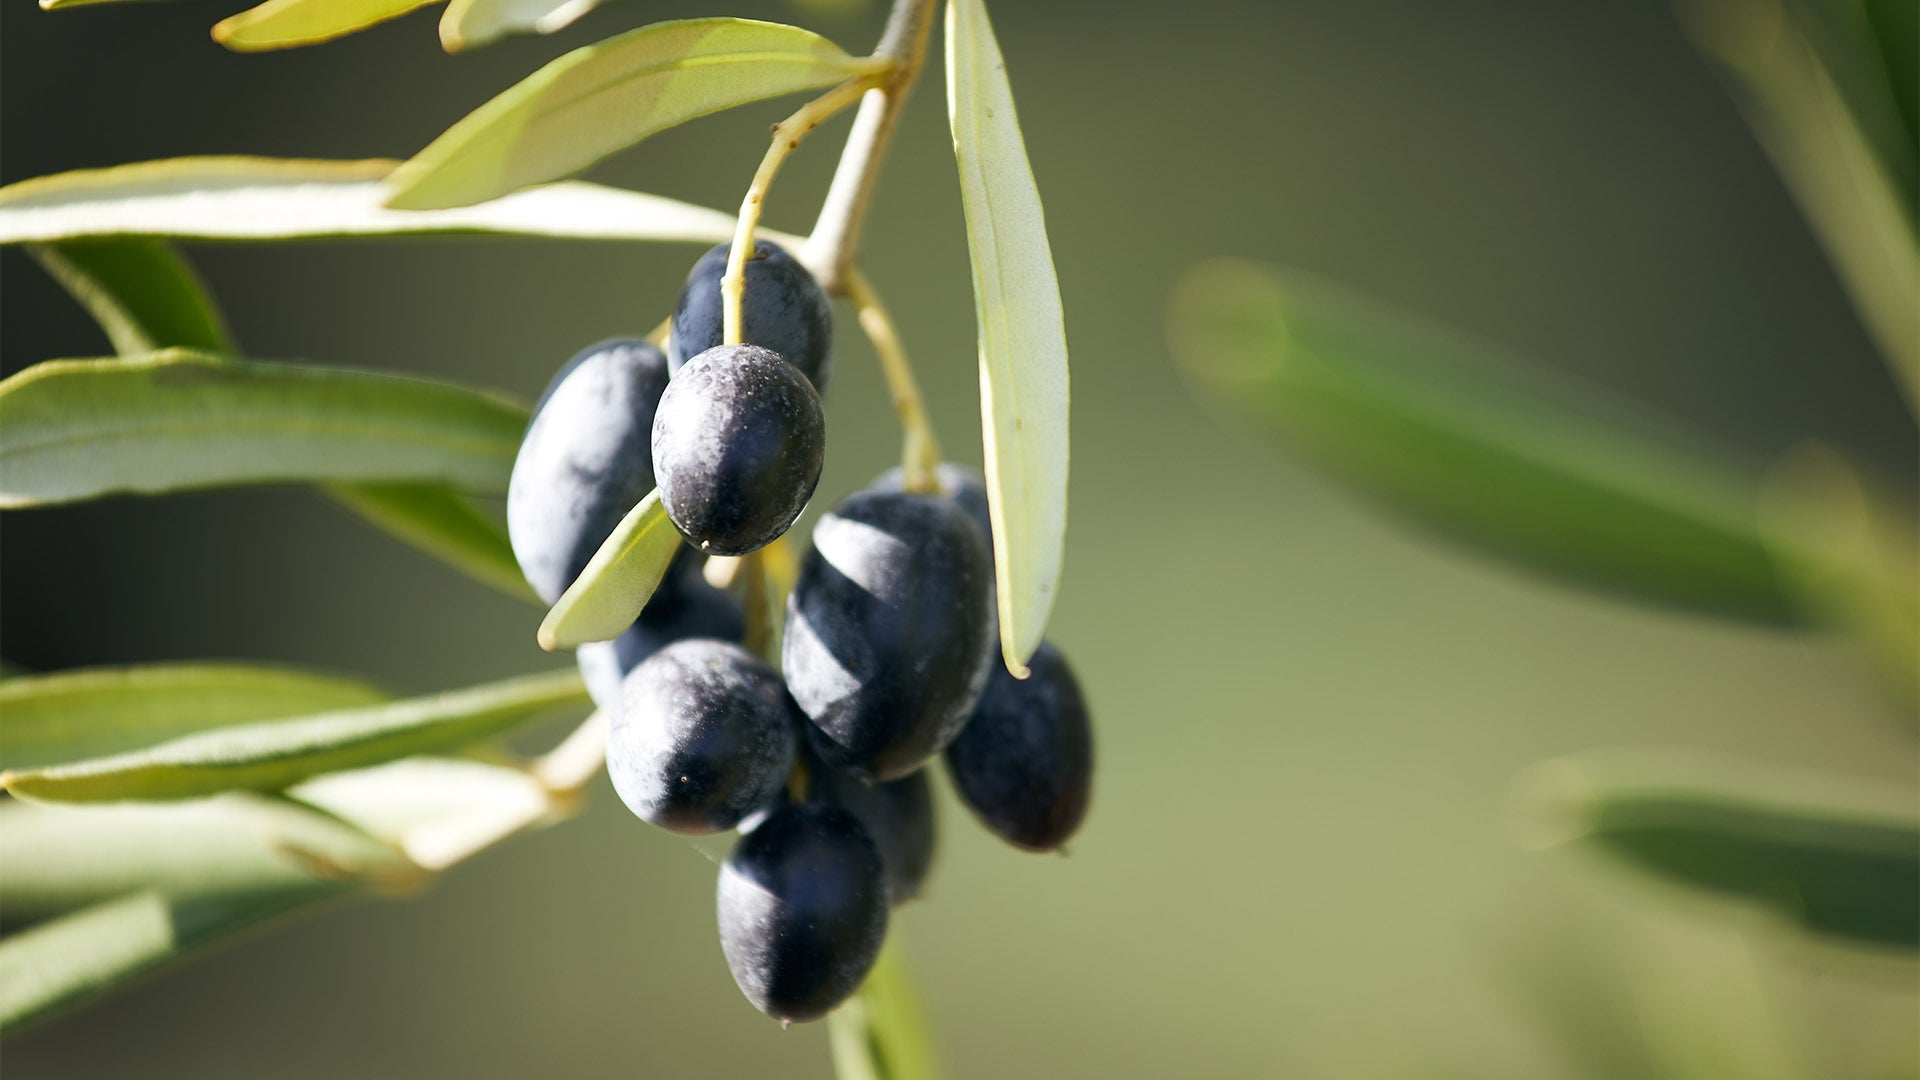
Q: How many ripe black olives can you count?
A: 10